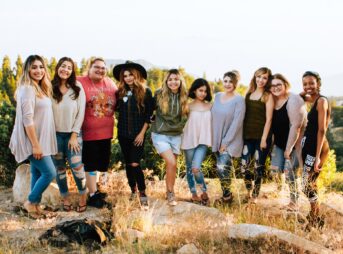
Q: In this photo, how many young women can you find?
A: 10